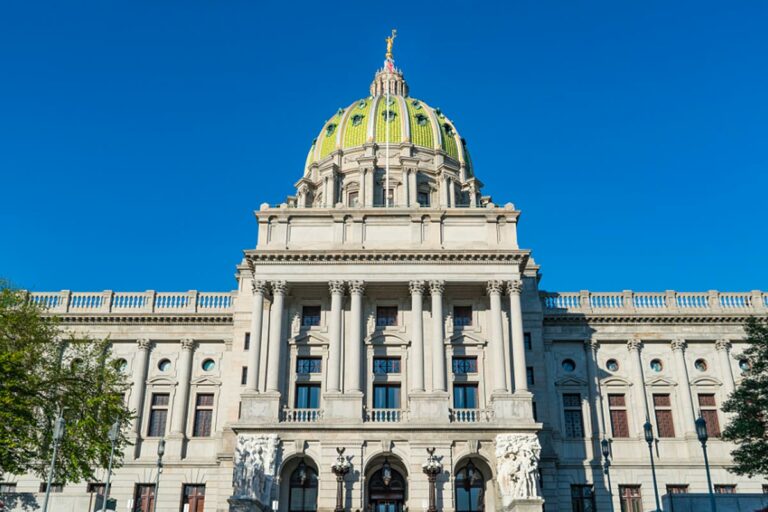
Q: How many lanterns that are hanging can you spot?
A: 3